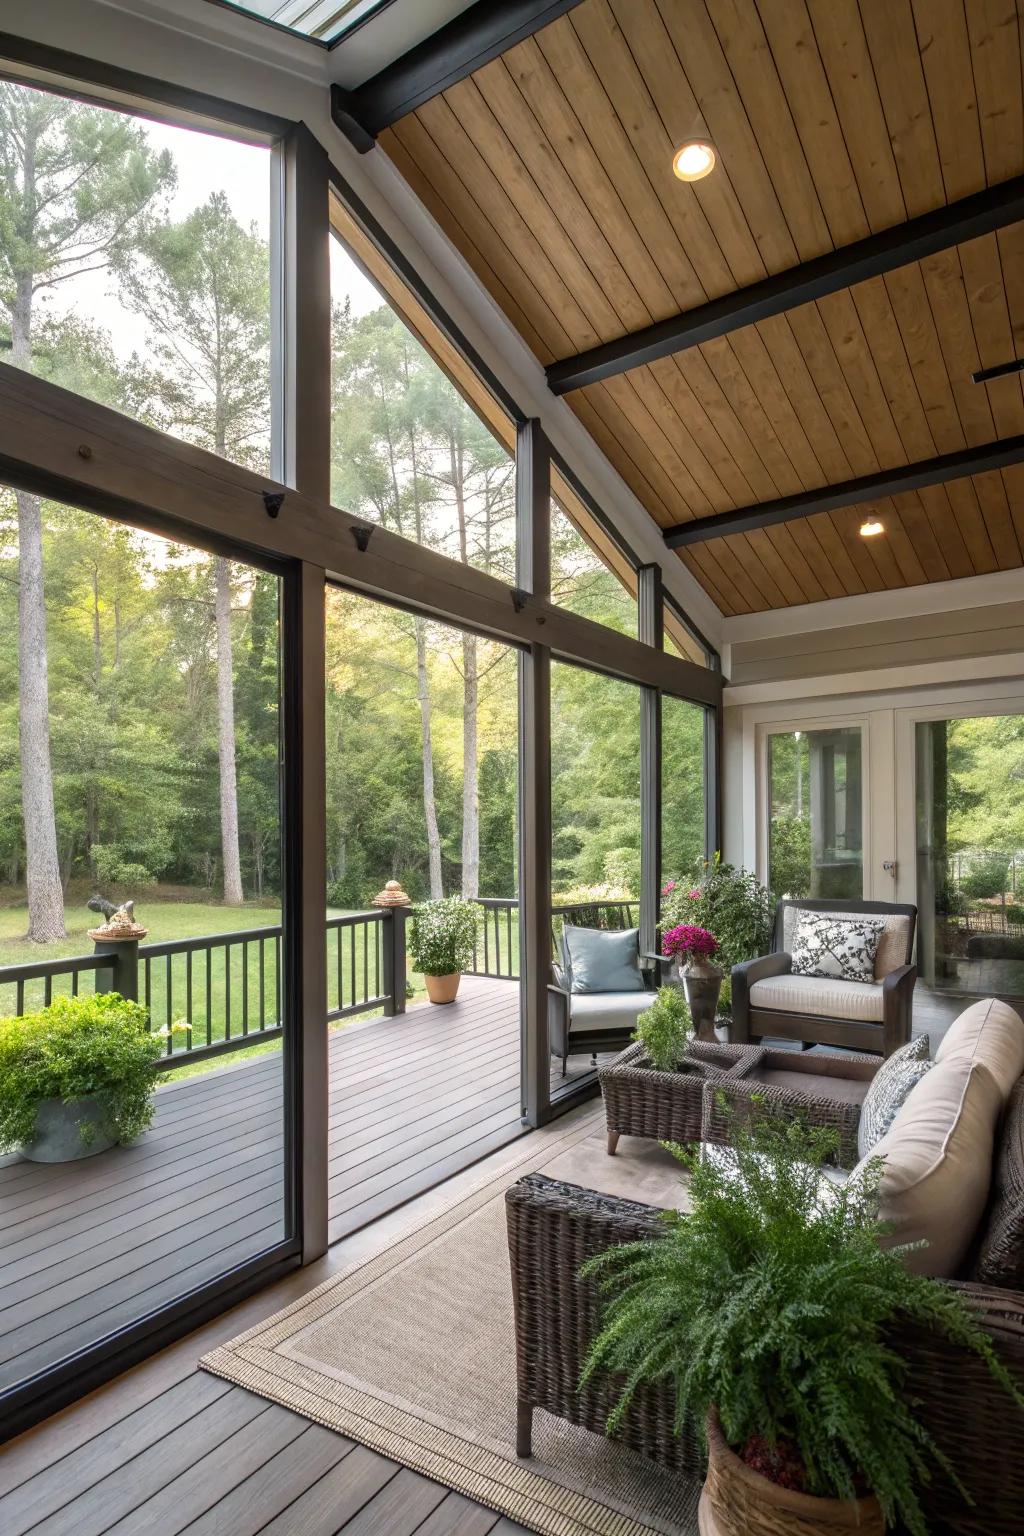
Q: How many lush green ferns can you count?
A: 1